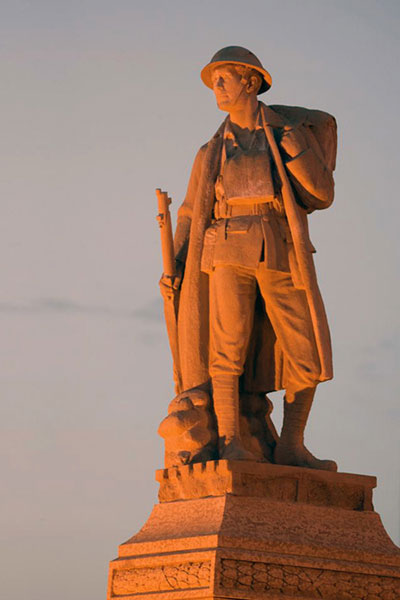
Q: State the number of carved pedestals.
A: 1